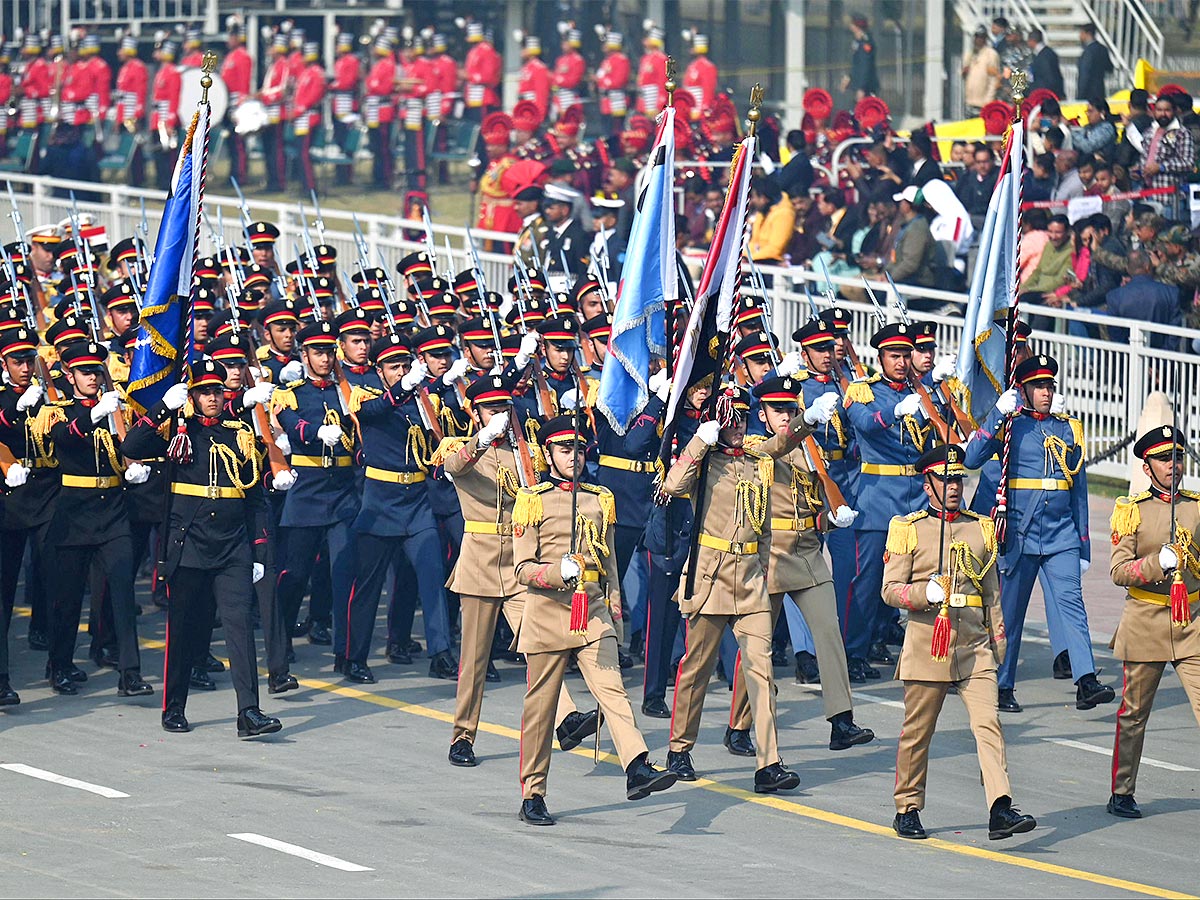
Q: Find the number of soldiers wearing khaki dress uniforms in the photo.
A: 6